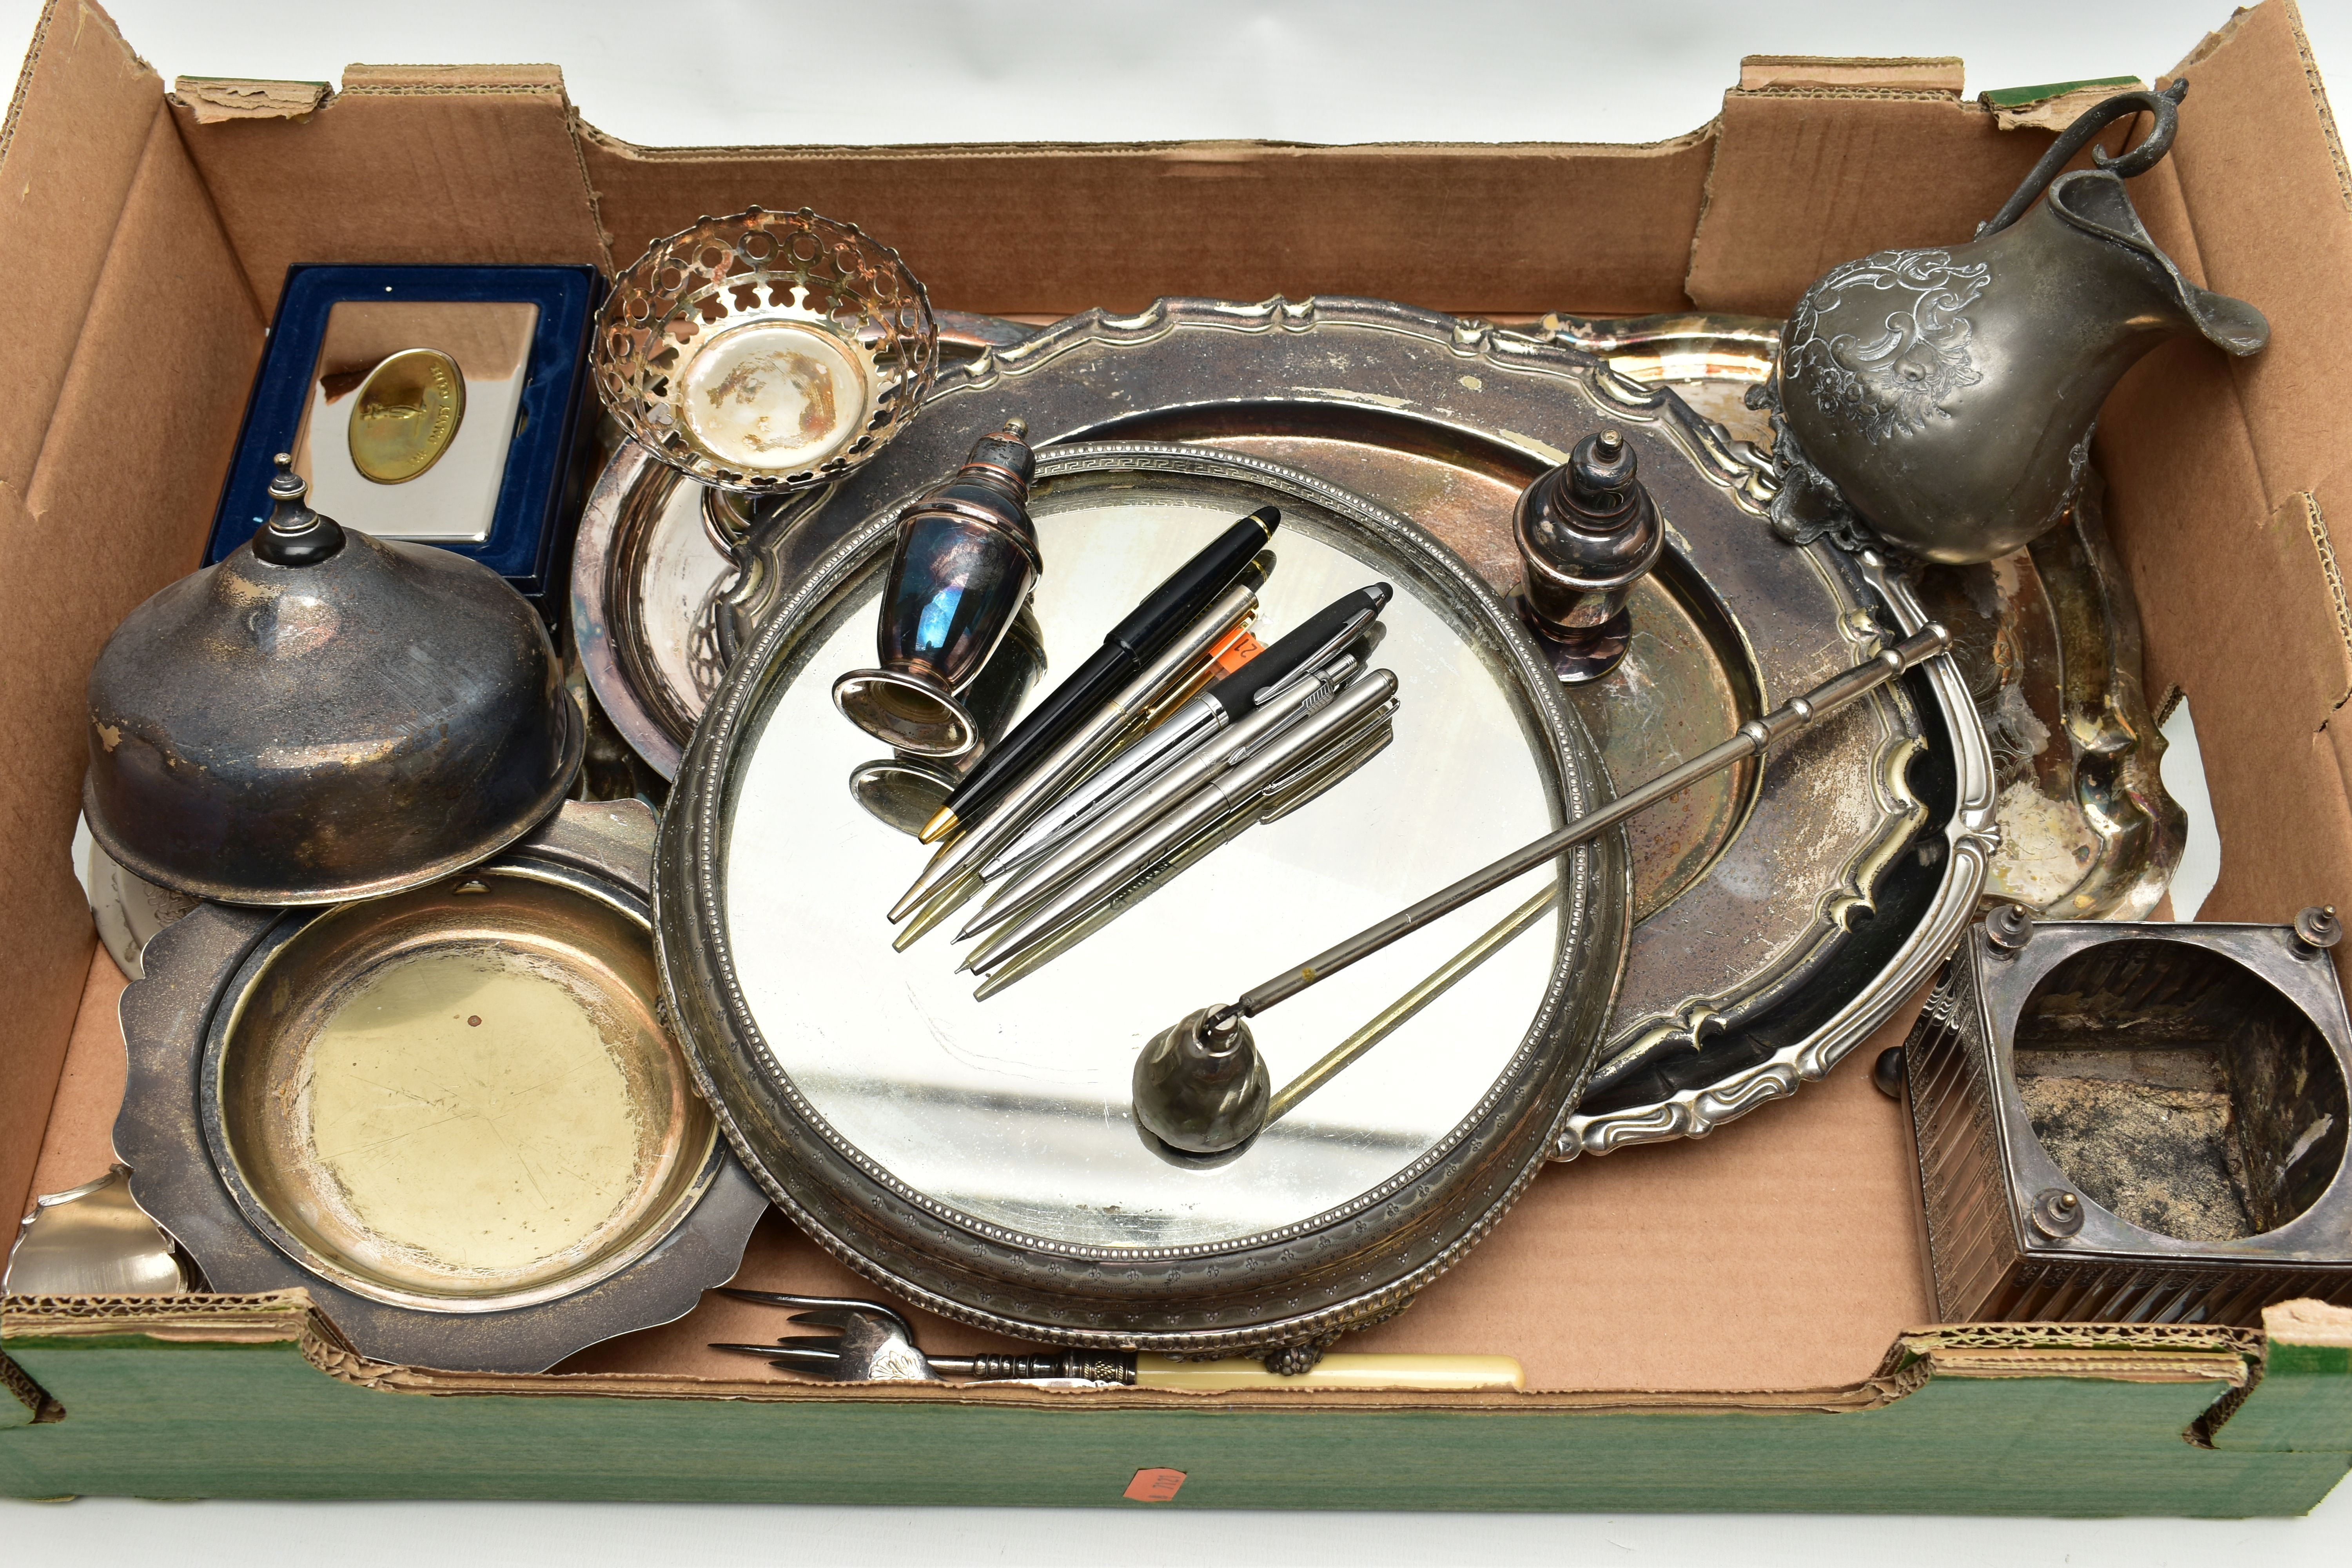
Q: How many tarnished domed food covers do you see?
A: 1